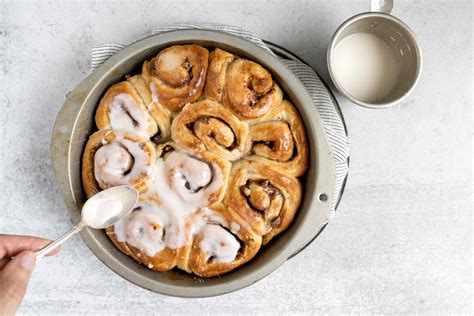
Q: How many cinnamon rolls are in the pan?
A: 10